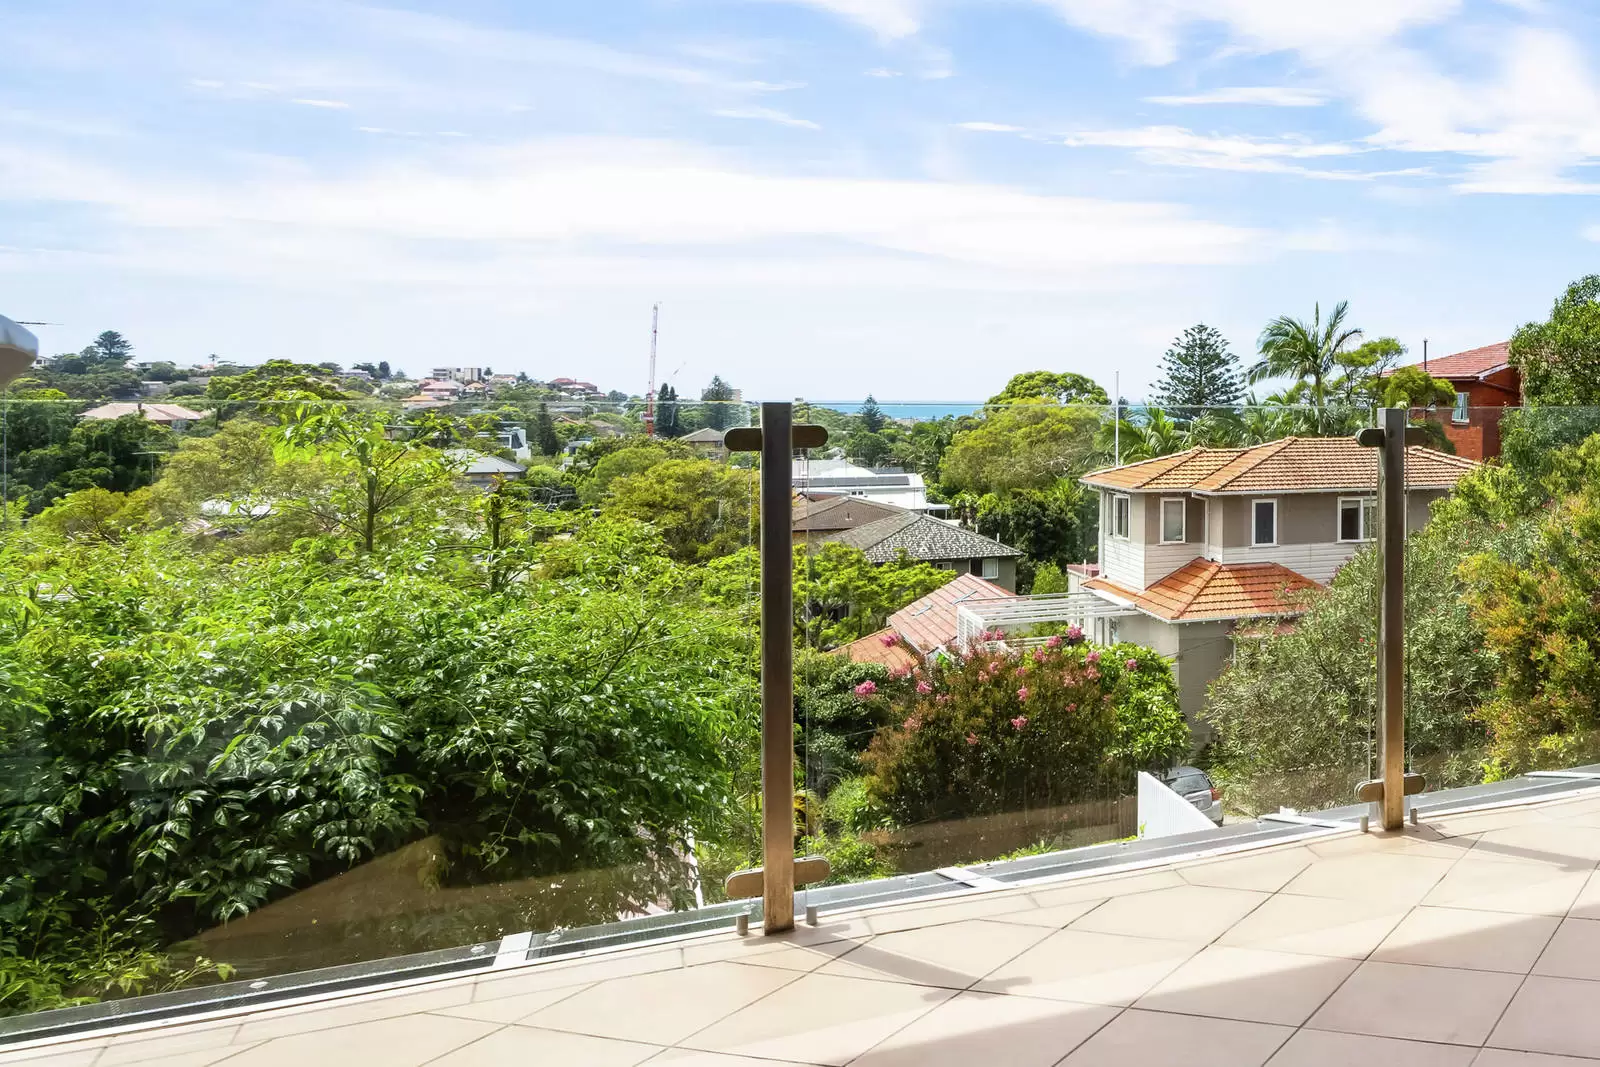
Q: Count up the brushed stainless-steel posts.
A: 2